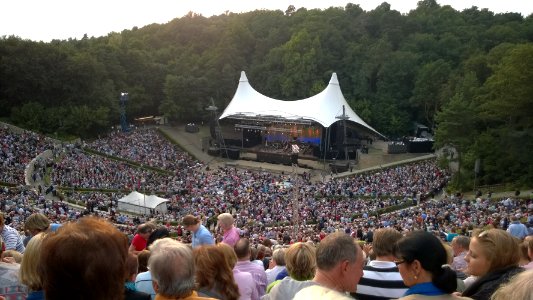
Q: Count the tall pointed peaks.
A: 2